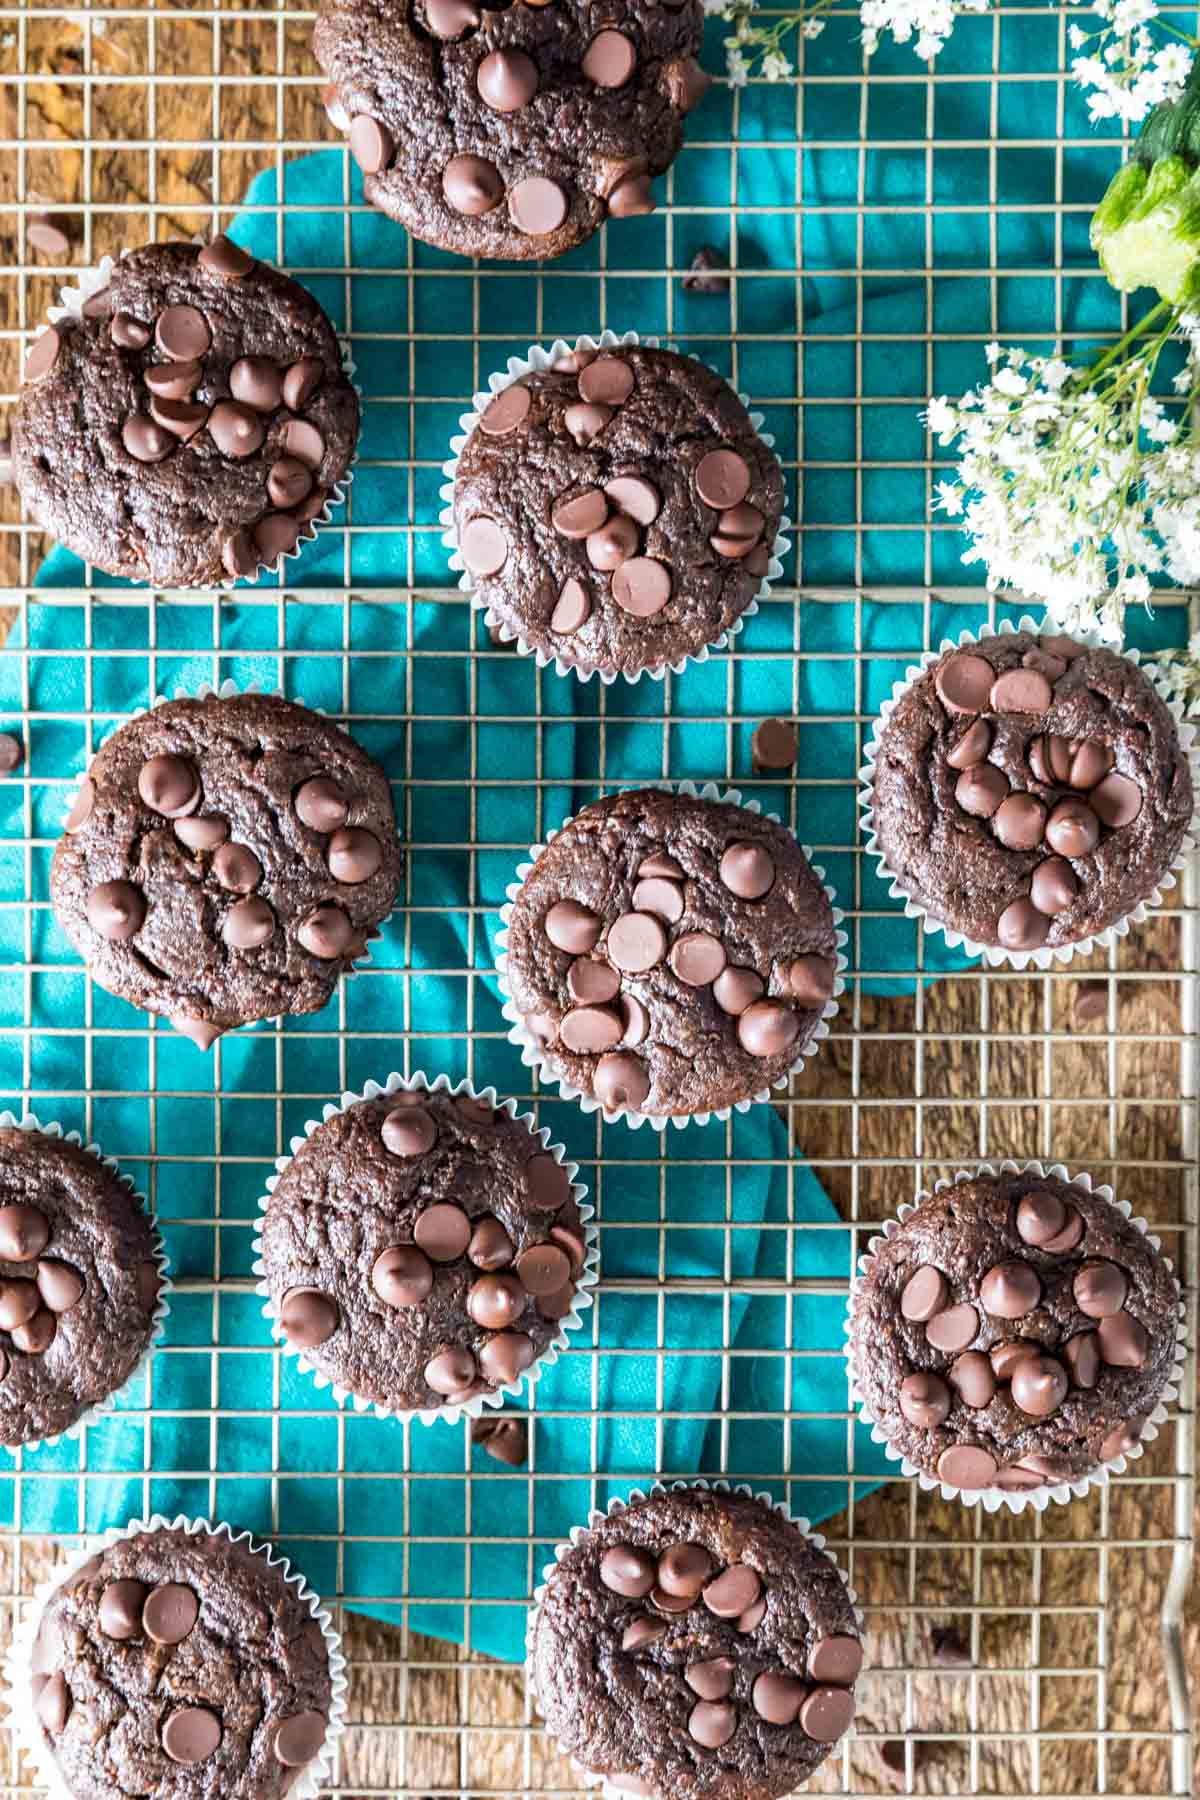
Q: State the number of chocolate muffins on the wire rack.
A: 11